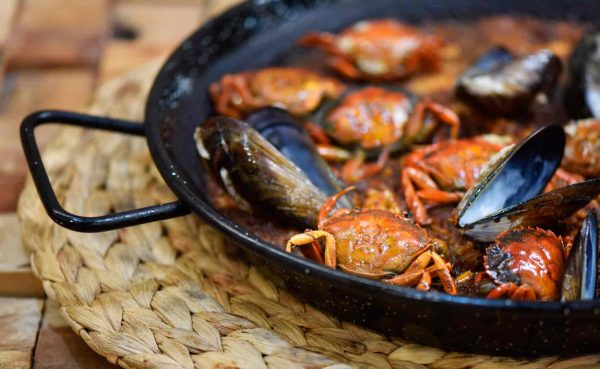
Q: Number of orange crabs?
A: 7